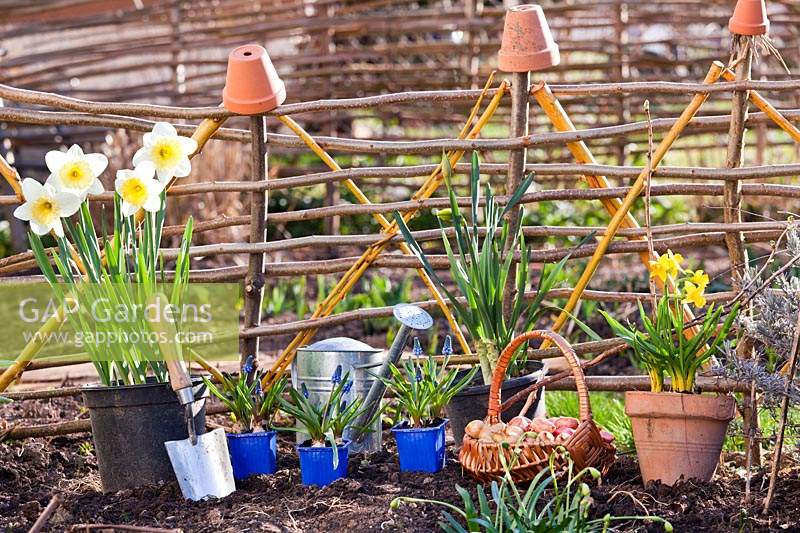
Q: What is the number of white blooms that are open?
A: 4